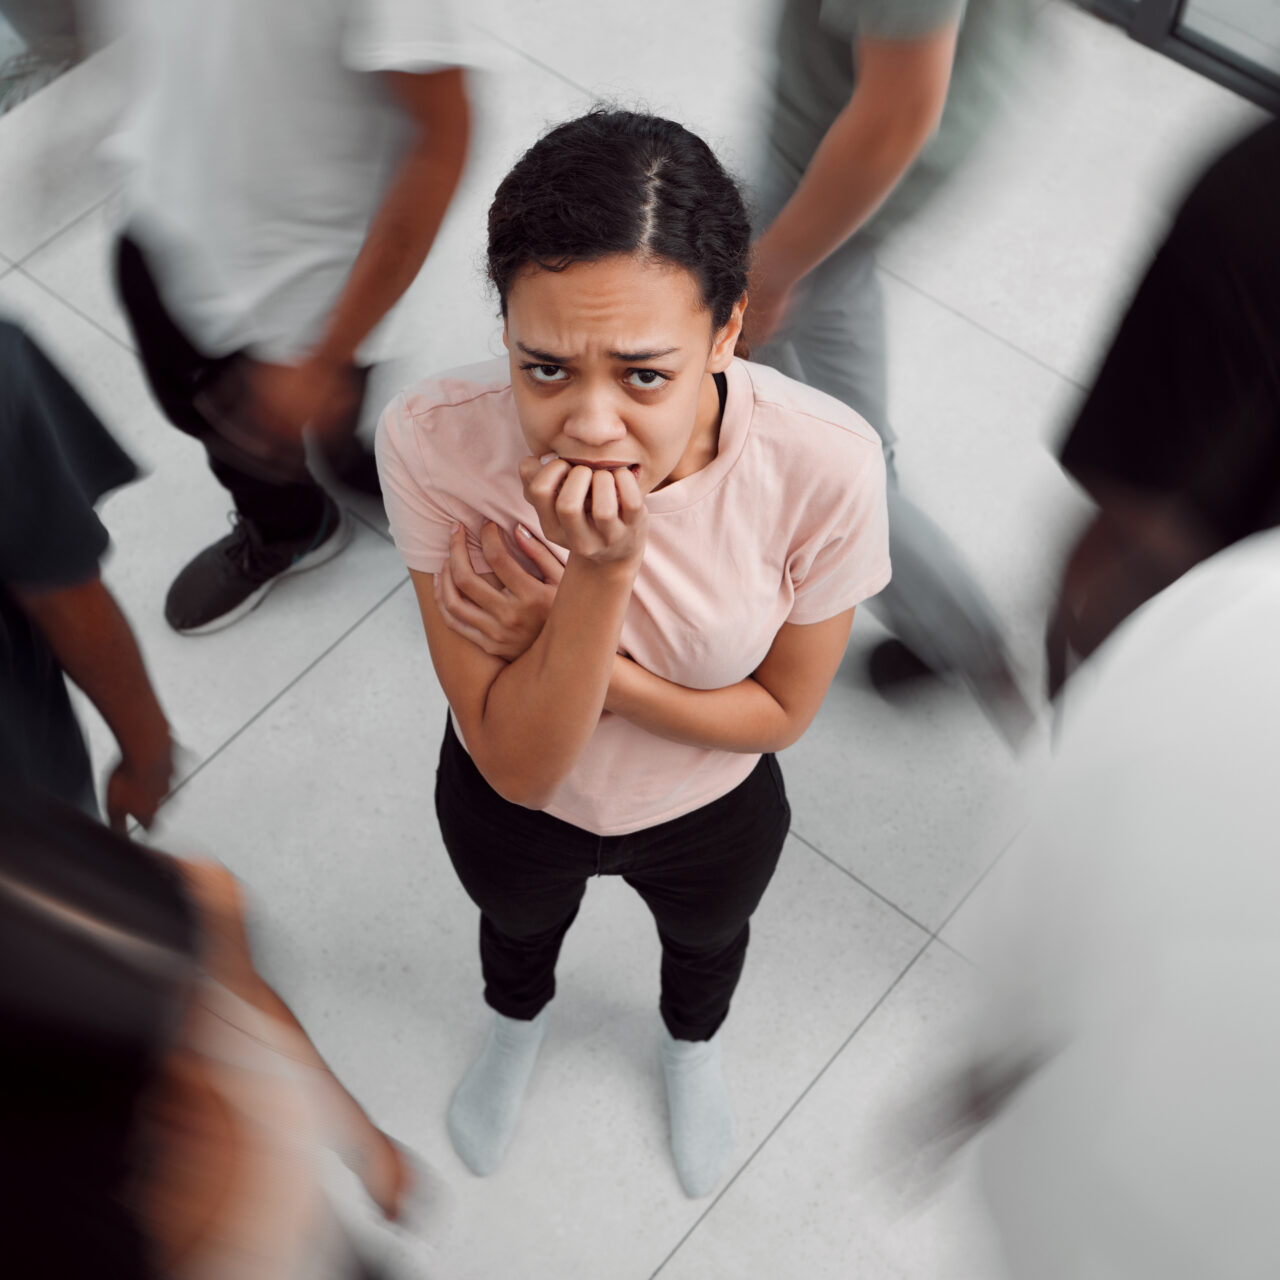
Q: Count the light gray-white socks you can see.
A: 2